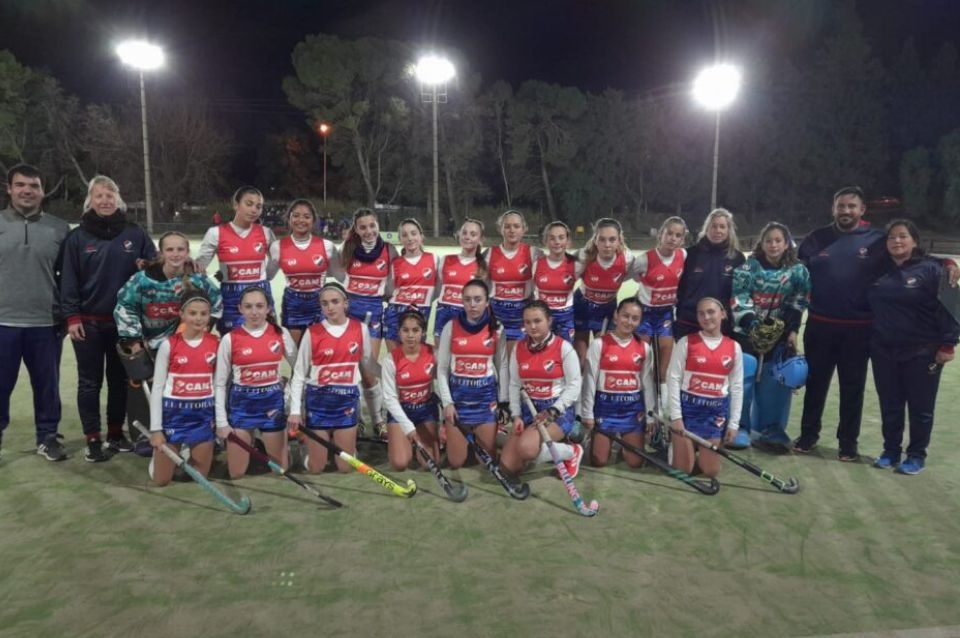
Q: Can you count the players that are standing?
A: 11